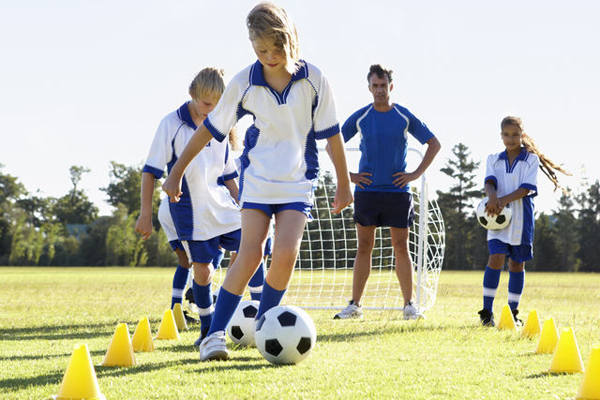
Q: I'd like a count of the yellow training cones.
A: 10